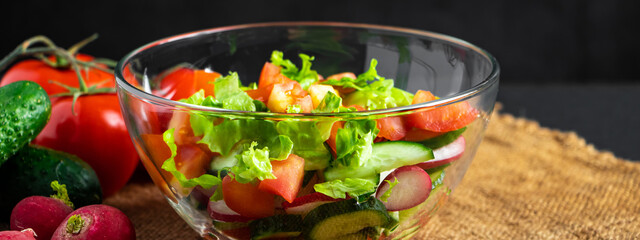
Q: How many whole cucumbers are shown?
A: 2